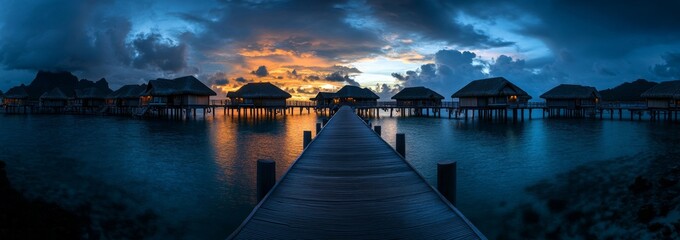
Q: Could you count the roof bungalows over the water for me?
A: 11